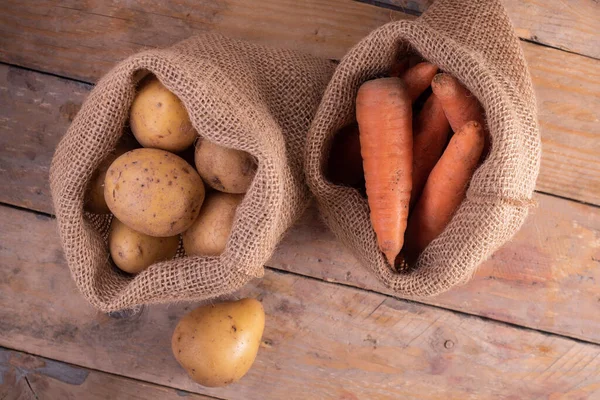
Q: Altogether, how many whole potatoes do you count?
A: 7